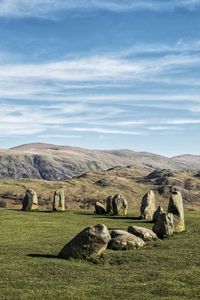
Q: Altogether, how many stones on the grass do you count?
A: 11